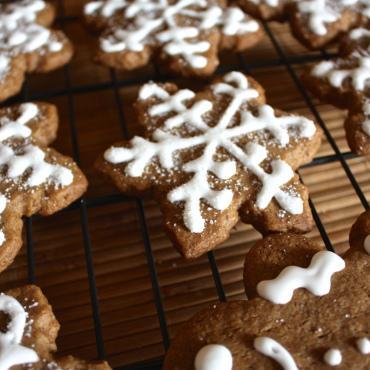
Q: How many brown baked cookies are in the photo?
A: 8